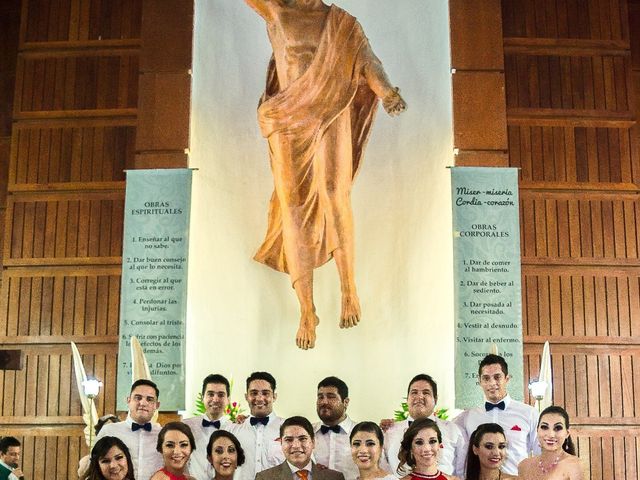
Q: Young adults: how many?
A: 14